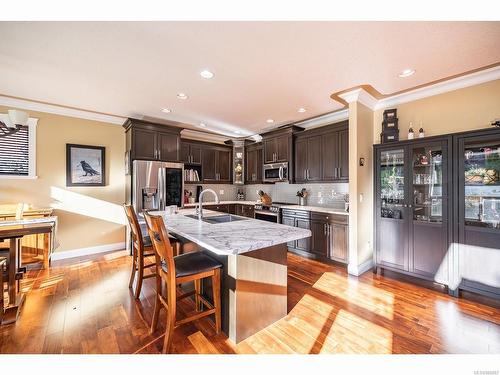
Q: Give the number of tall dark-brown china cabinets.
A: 2